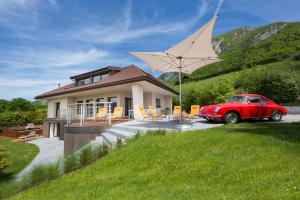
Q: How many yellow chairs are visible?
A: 6